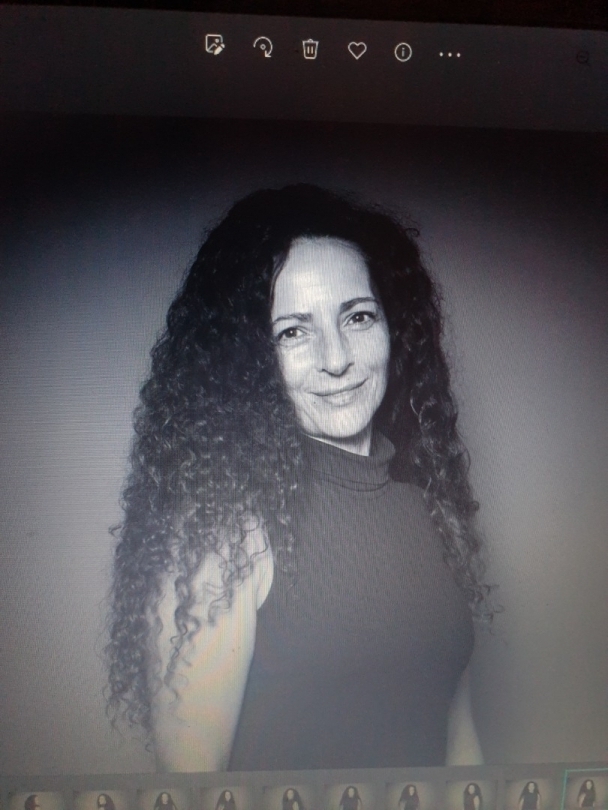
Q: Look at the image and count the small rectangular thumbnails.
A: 10